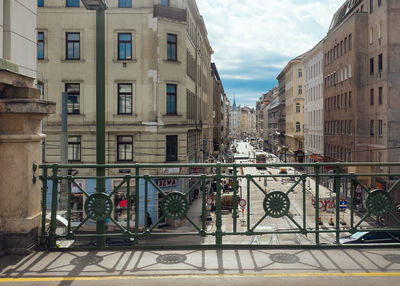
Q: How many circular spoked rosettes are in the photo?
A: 4